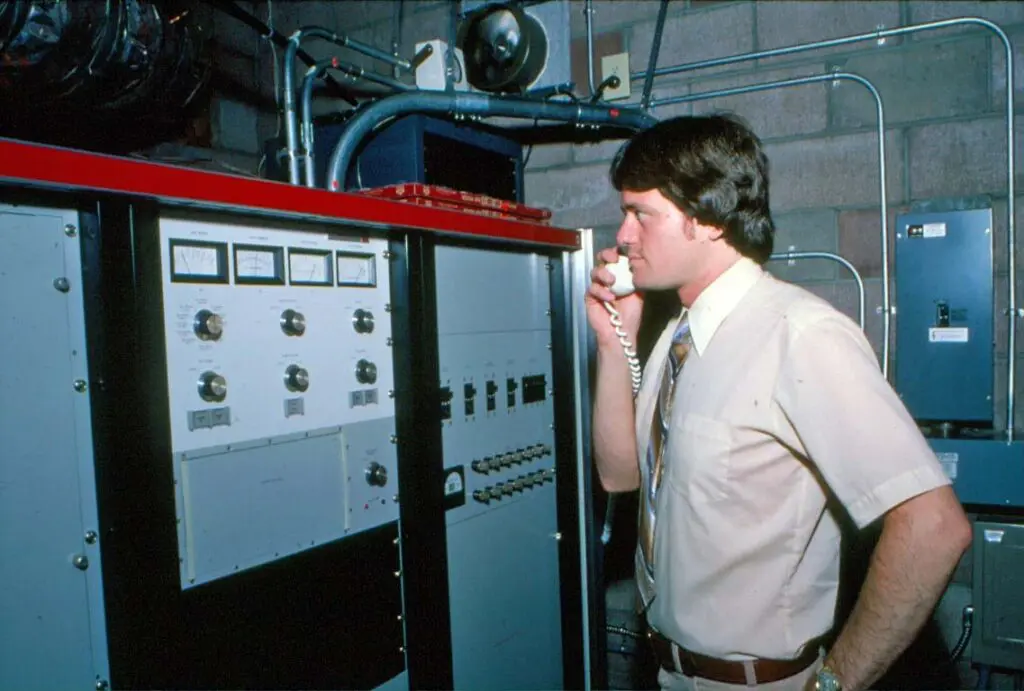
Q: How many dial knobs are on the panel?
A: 7